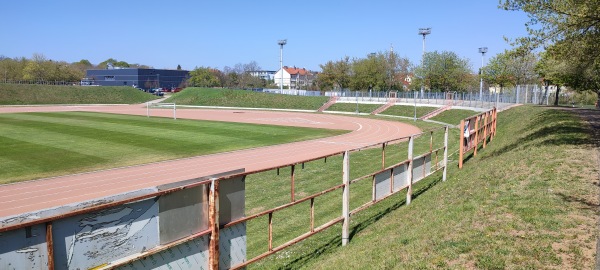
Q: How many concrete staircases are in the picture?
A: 3